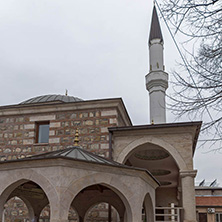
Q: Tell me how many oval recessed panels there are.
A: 3